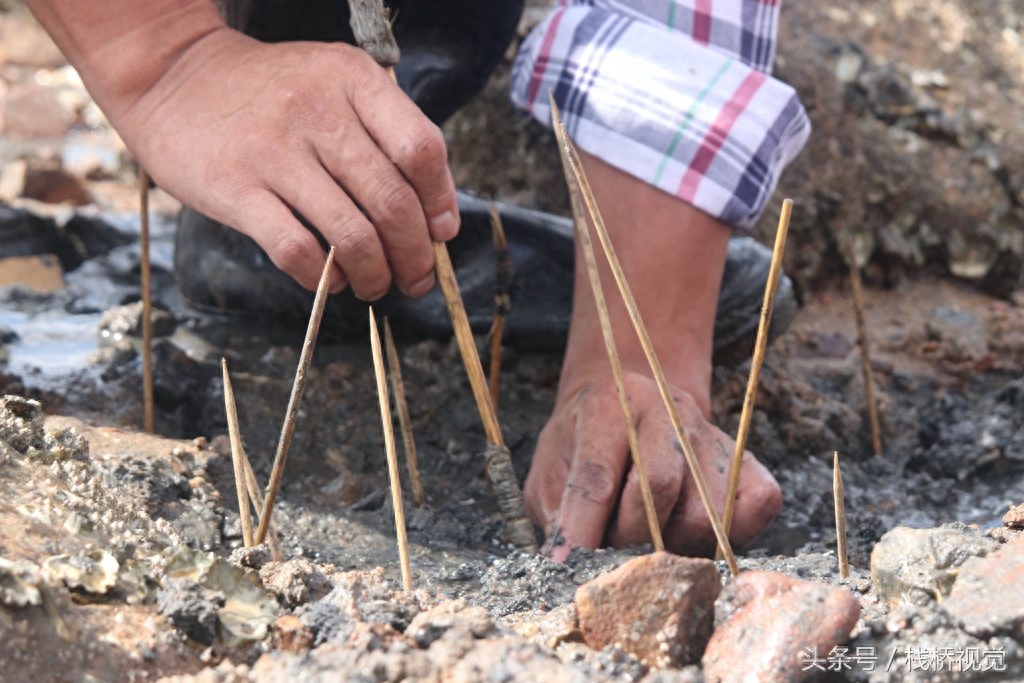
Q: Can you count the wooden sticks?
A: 13